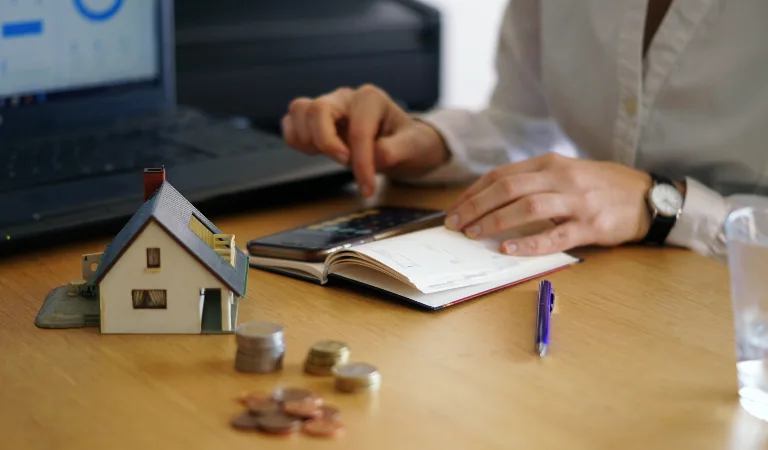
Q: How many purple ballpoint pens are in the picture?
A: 1